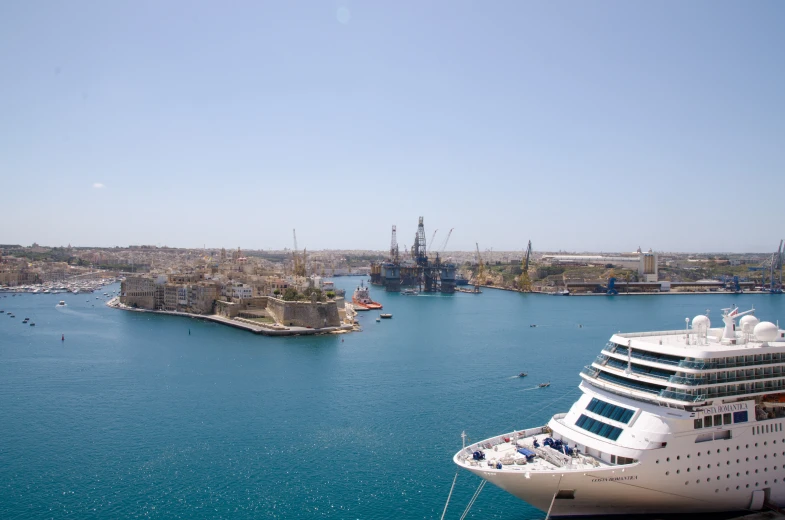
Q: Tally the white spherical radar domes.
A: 3